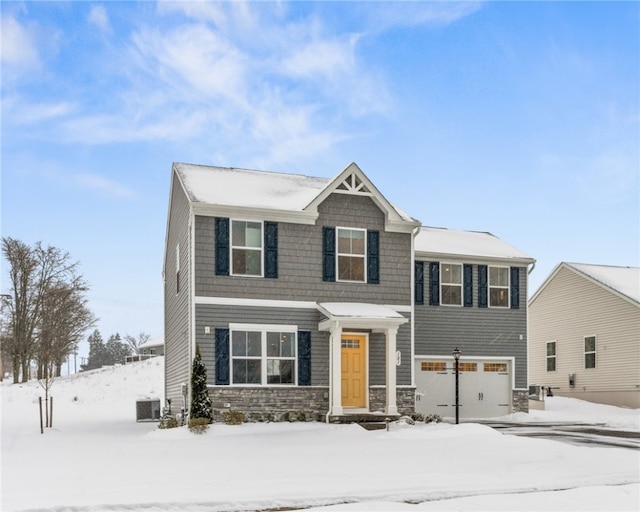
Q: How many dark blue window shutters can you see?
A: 11